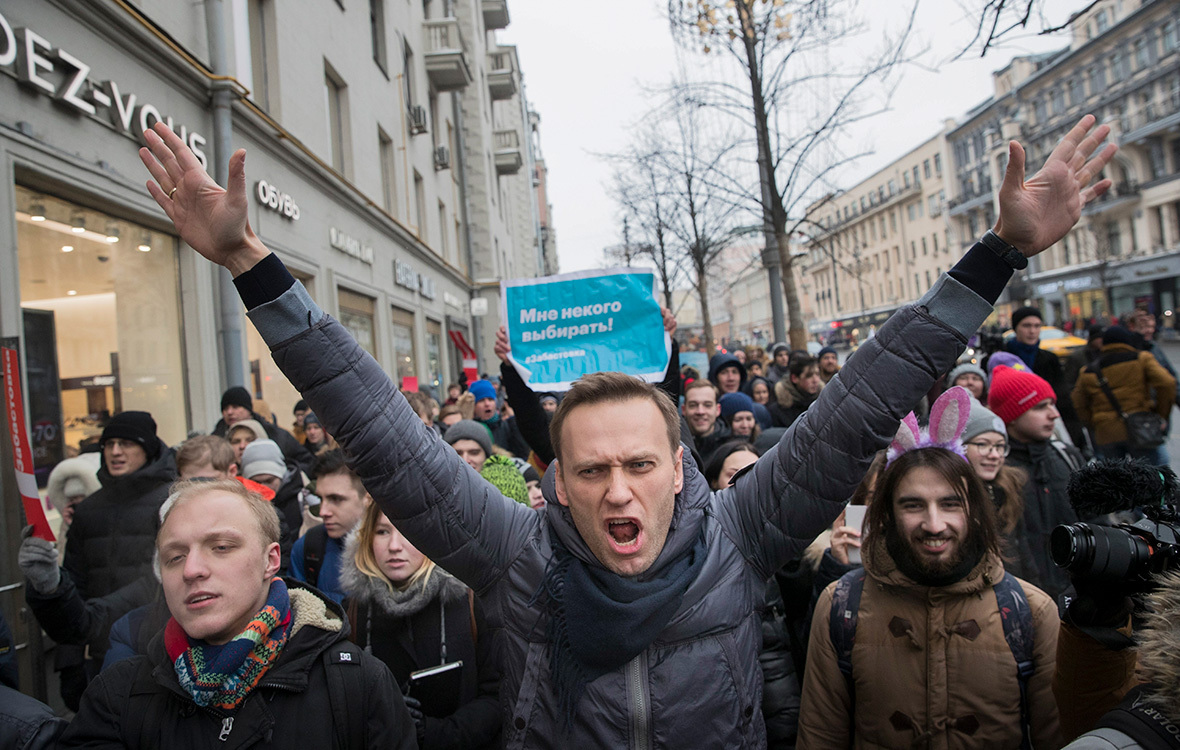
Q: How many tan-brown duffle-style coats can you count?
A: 1